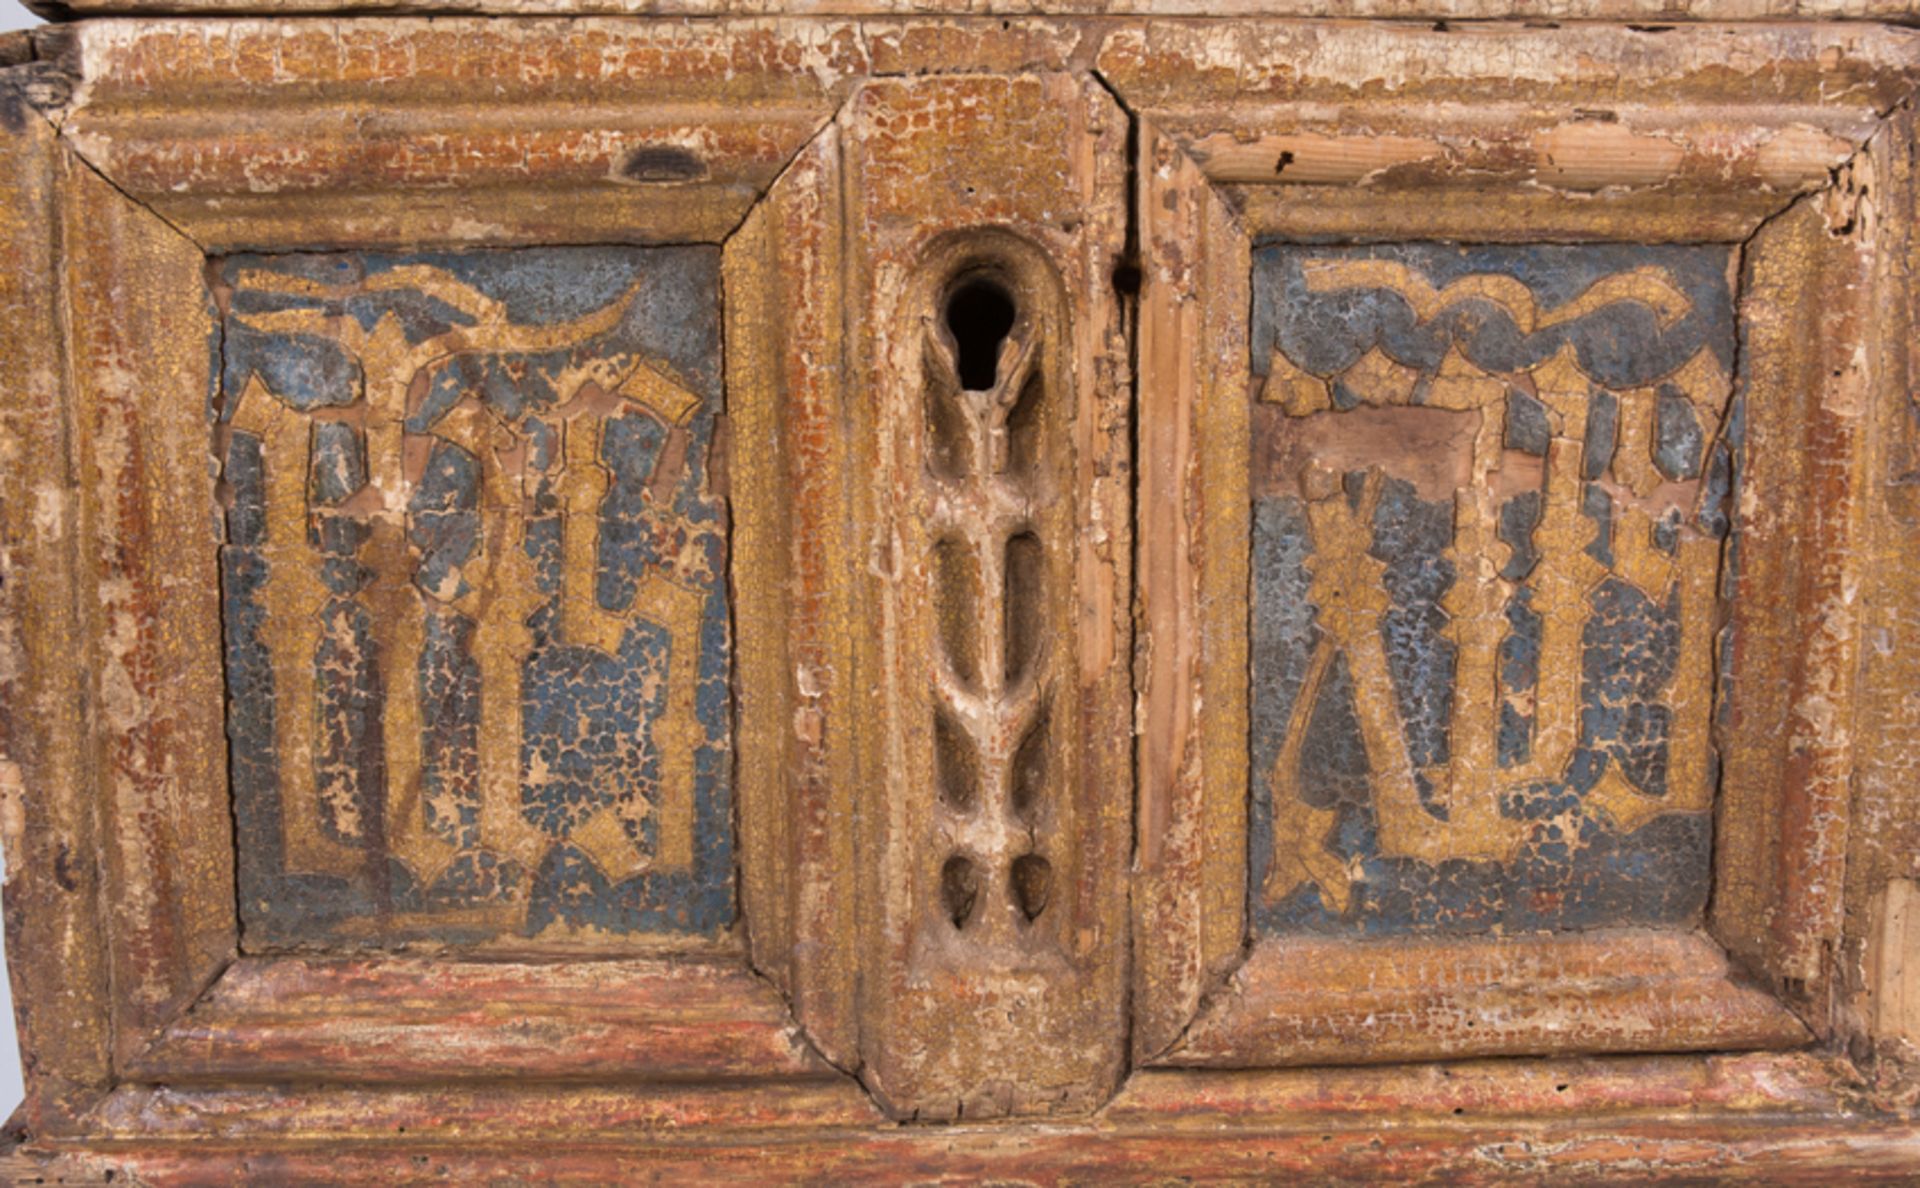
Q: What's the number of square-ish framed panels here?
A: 2